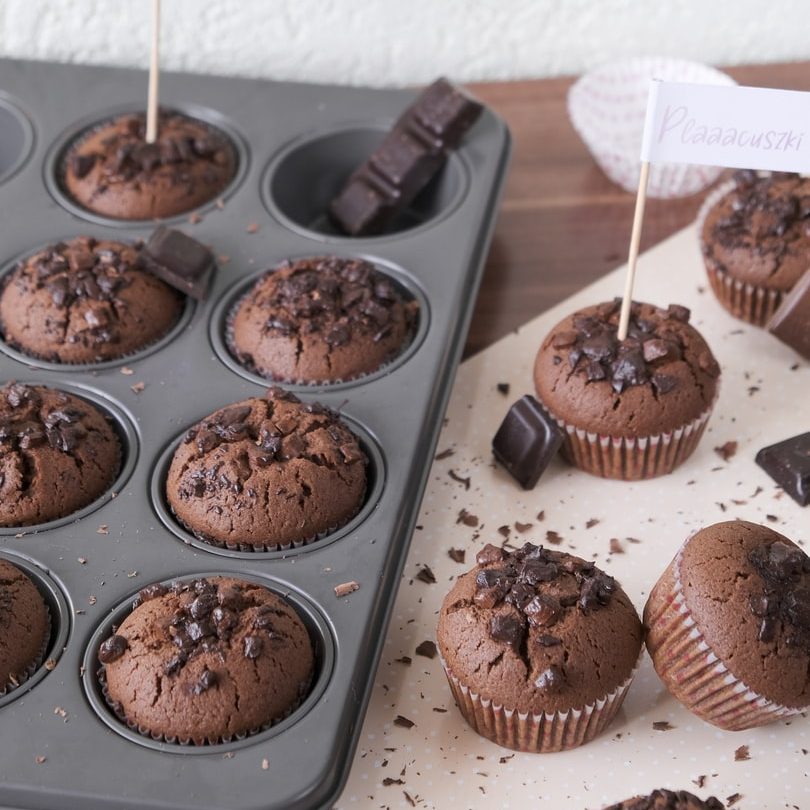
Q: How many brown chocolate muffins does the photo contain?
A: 12